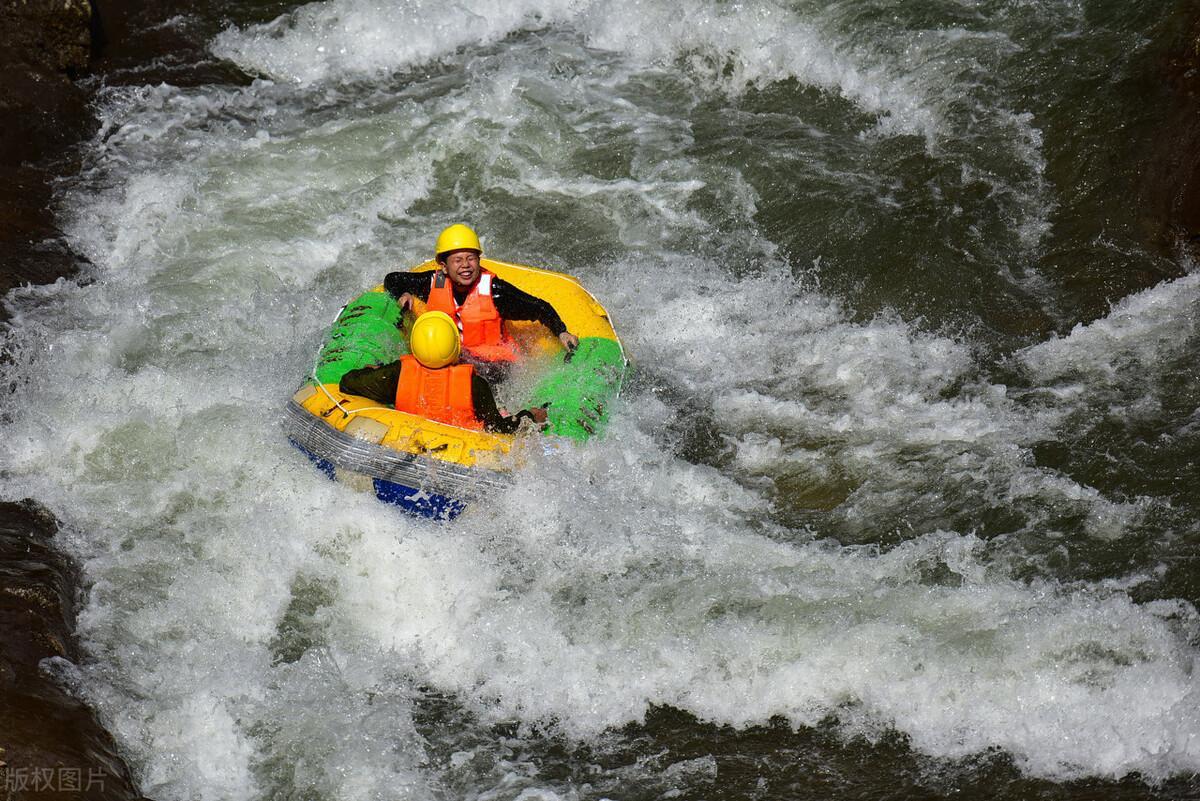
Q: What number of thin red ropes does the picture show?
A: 0